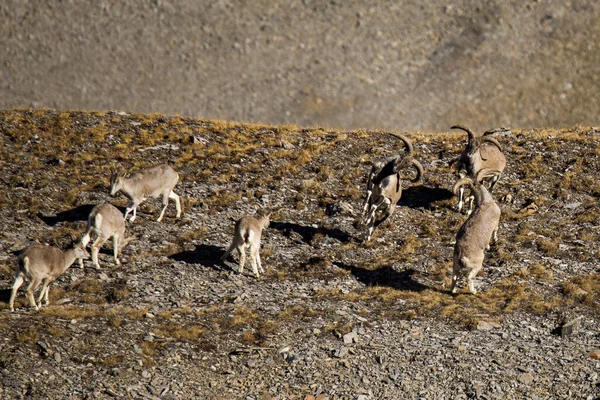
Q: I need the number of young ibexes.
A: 4